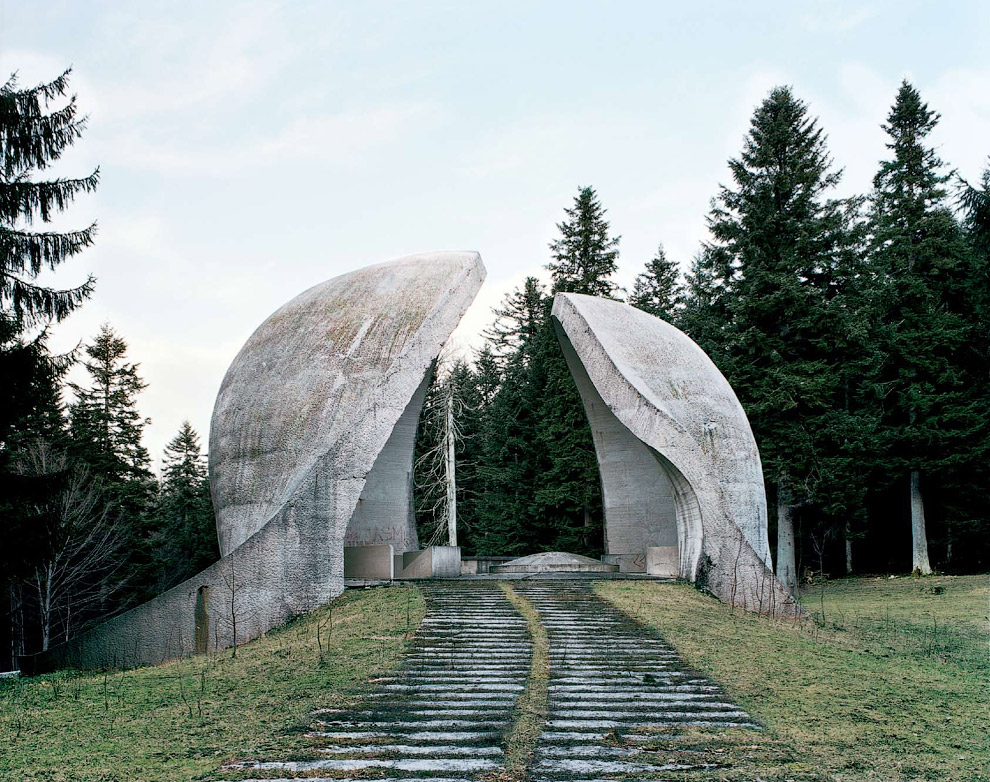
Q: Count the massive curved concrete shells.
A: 2